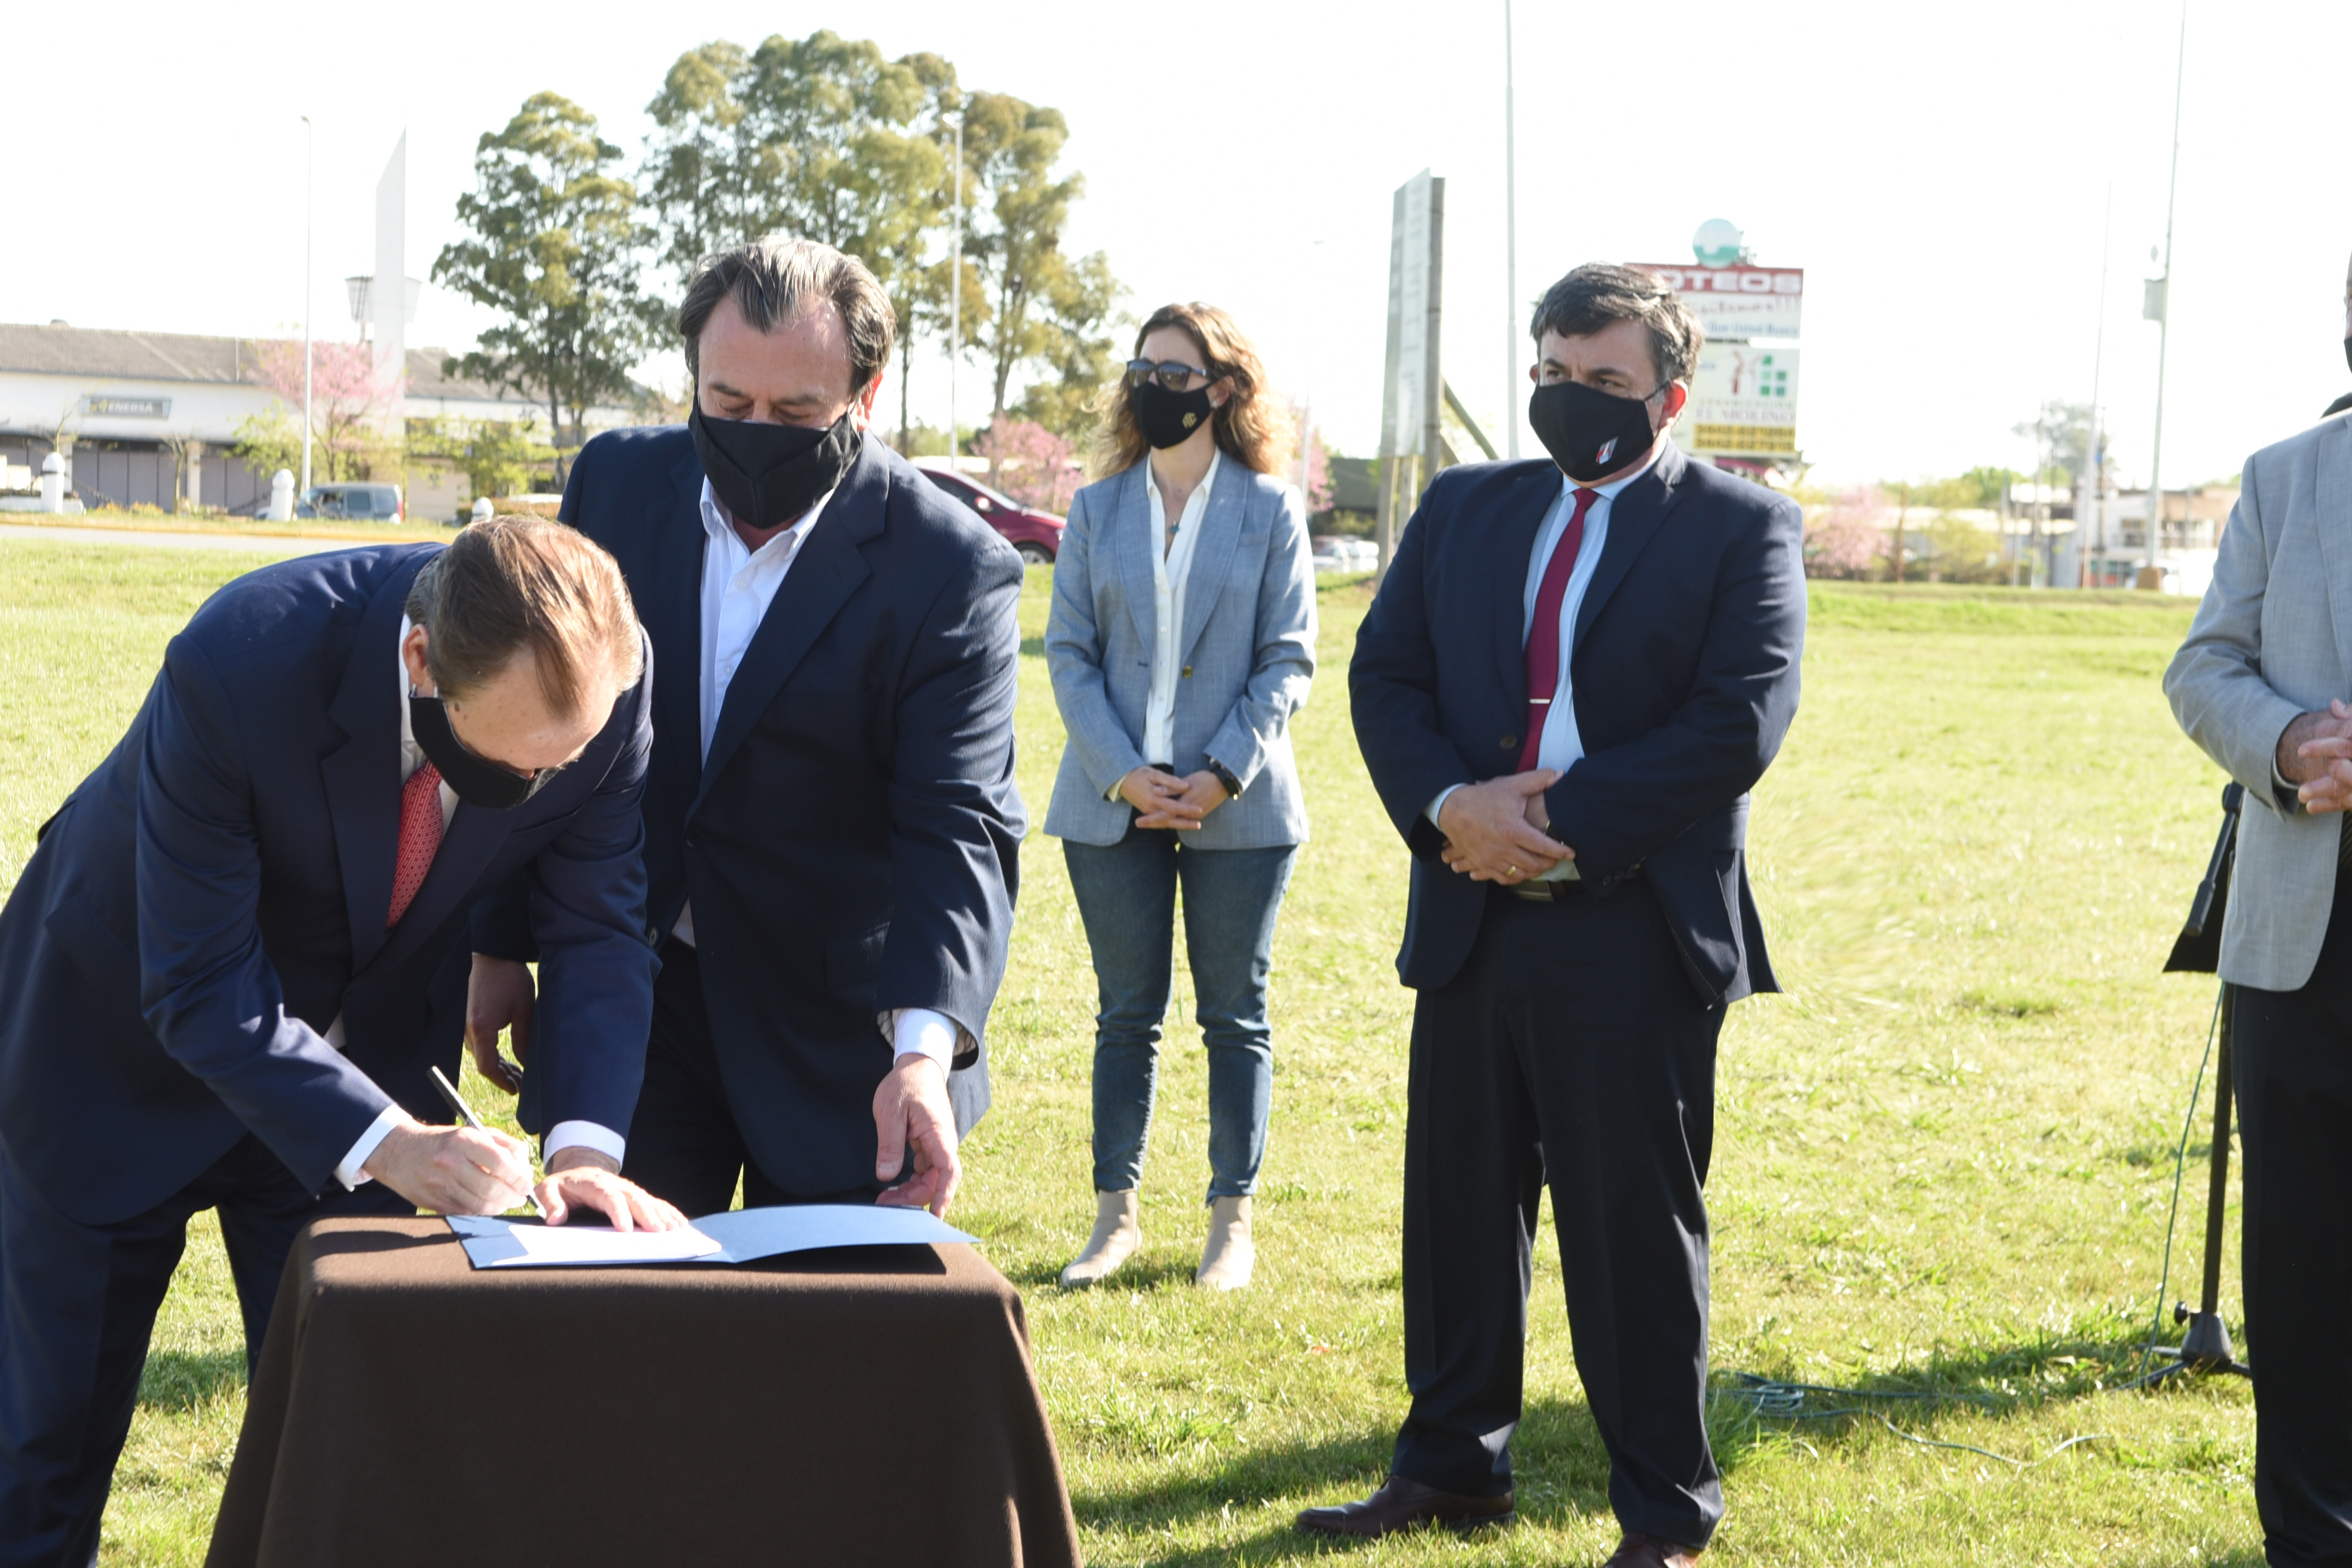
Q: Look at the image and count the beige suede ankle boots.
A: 2